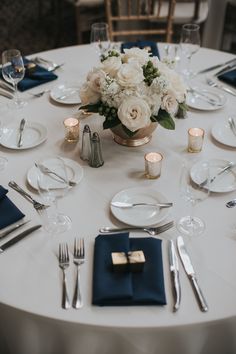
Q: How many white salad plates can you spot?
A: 7